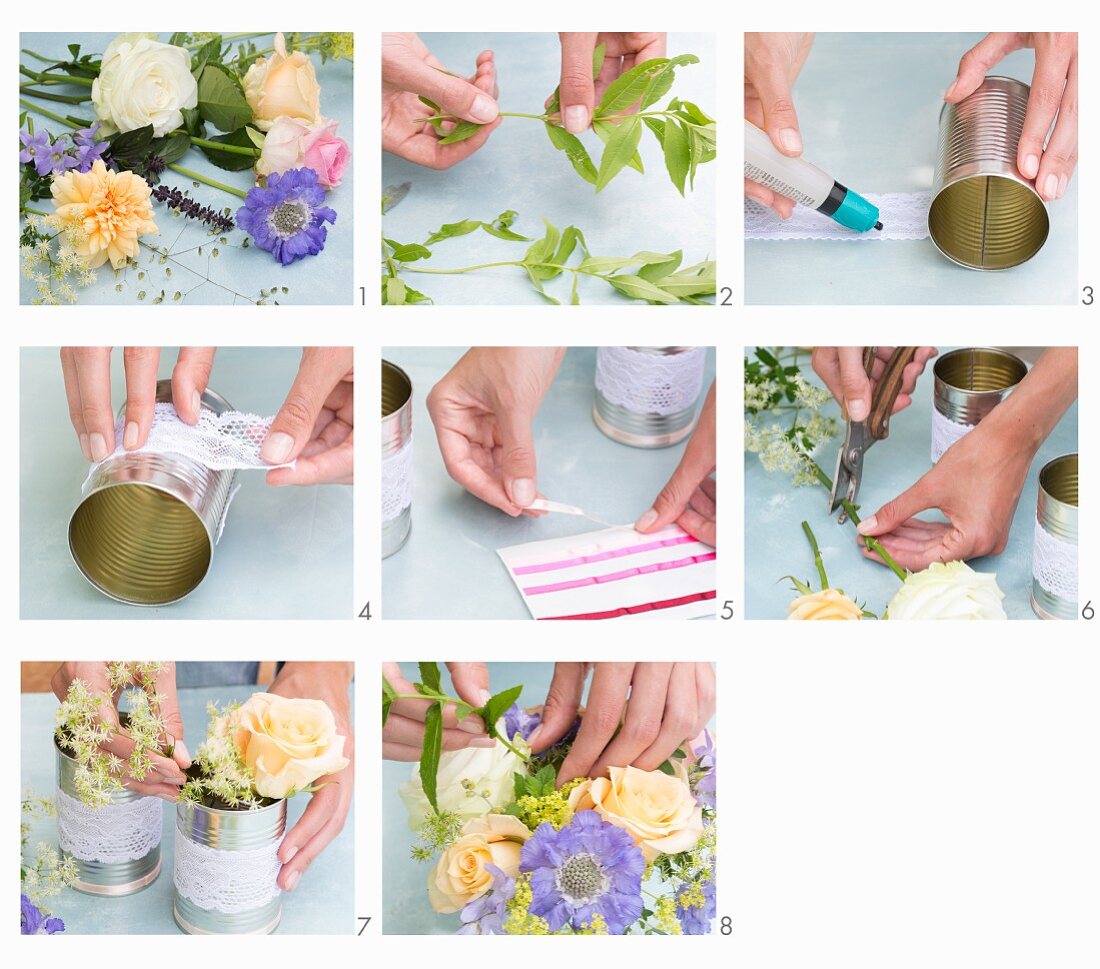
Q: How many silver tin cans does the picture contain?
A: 8